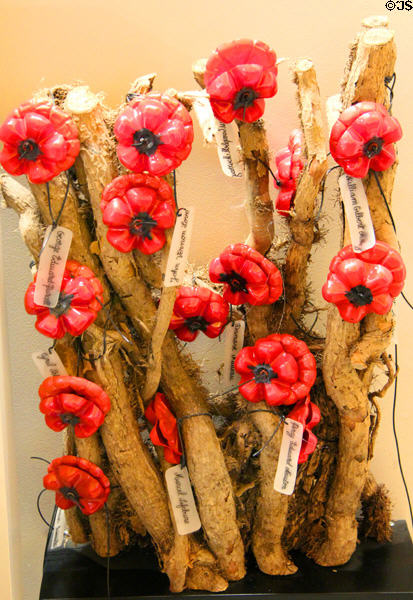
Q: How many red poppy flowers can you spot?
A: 15